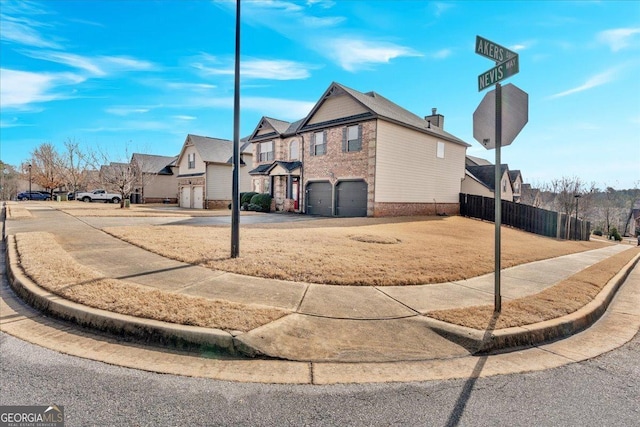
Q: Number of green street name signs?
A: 2